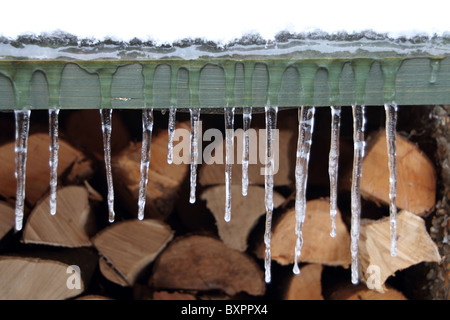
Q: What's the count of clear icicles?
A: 13